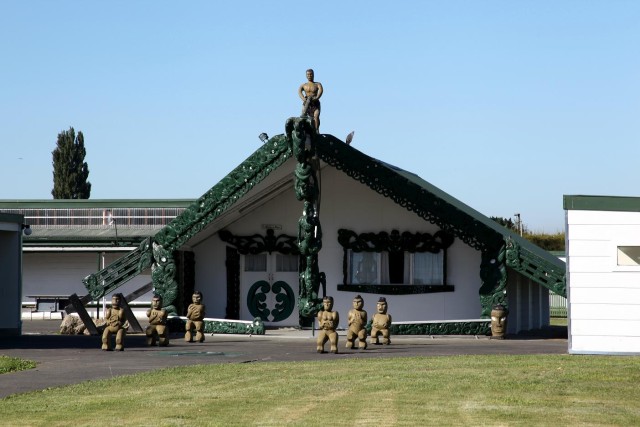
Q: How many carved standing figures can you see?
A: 7